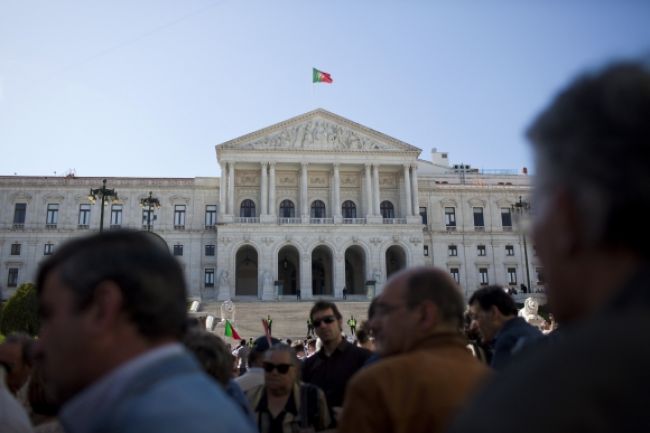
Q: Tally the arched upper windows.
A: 5